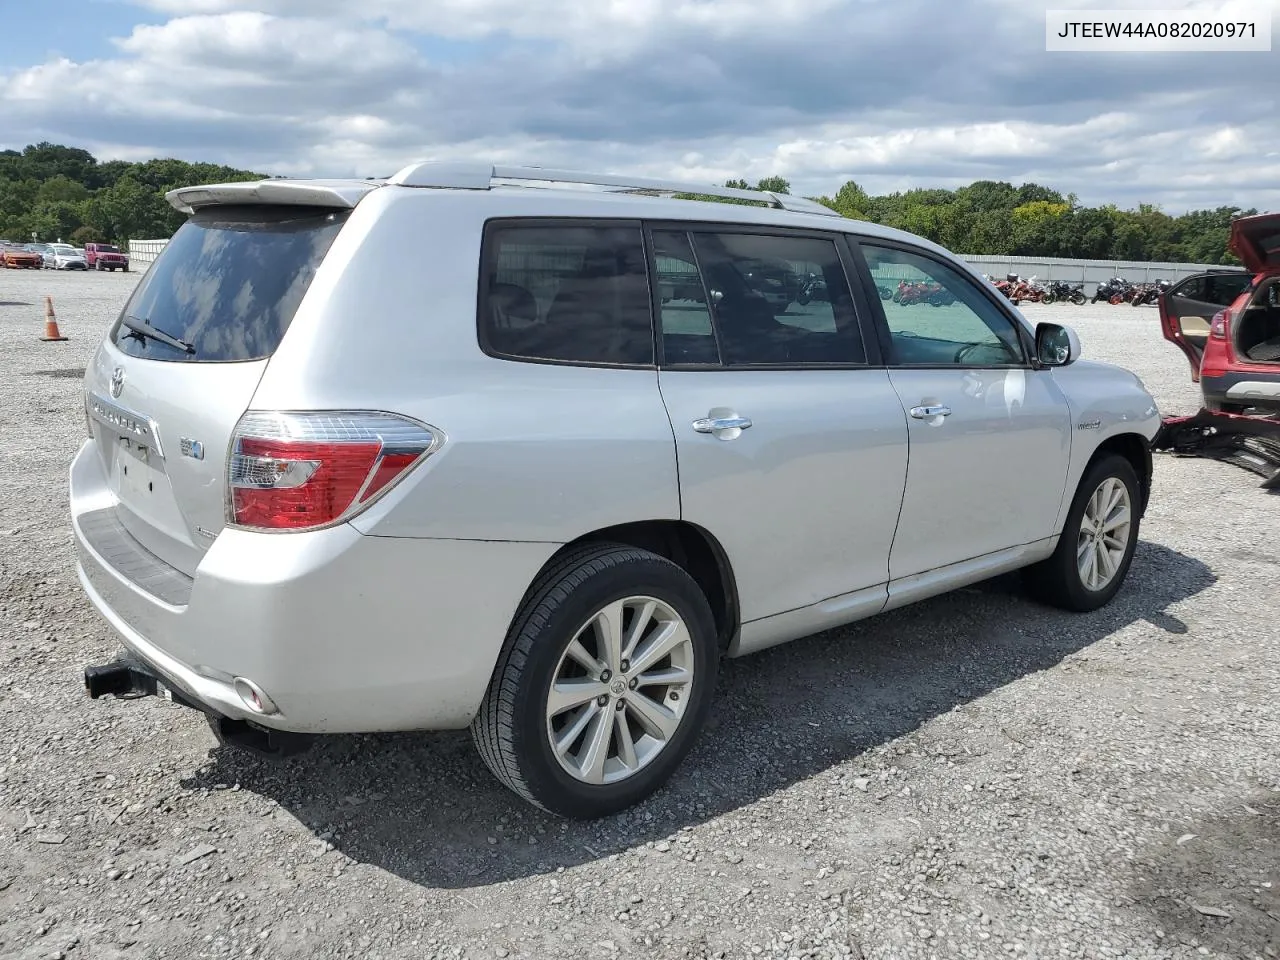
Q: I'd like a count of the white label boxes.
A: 1